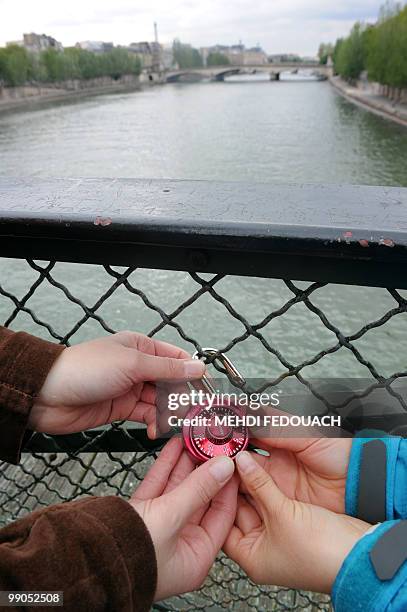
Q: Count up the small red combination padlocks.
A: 1